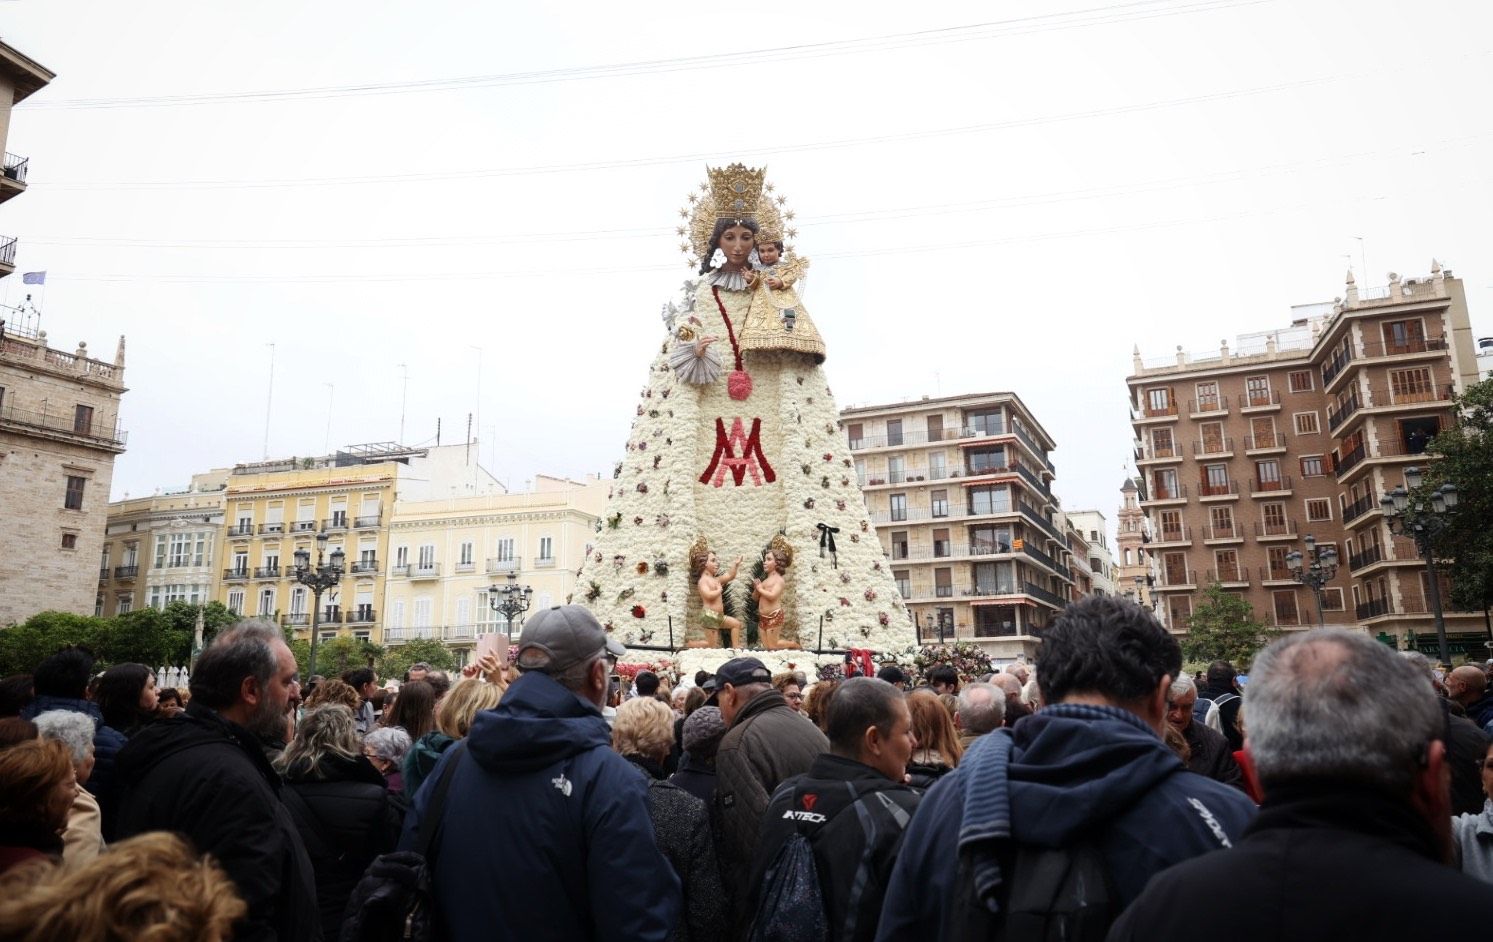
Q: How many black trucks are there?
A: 0